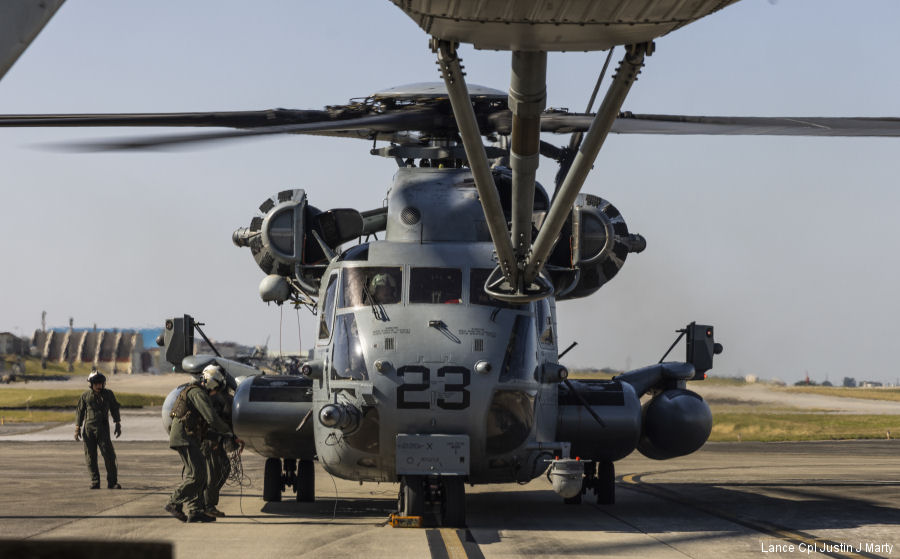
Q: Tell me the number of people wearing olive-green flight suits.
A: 3